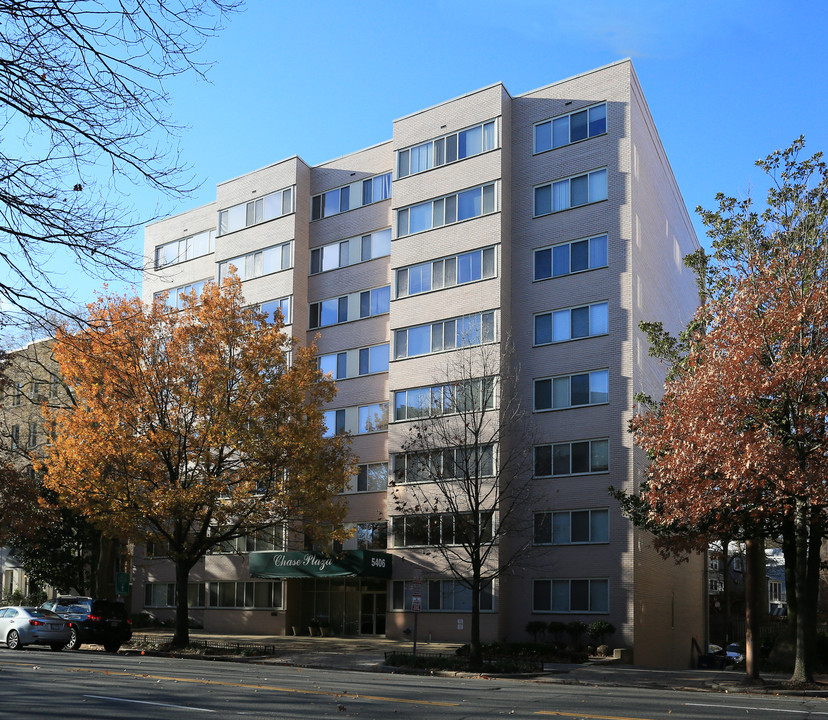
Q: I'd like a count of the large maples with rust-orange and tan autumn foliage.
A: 2